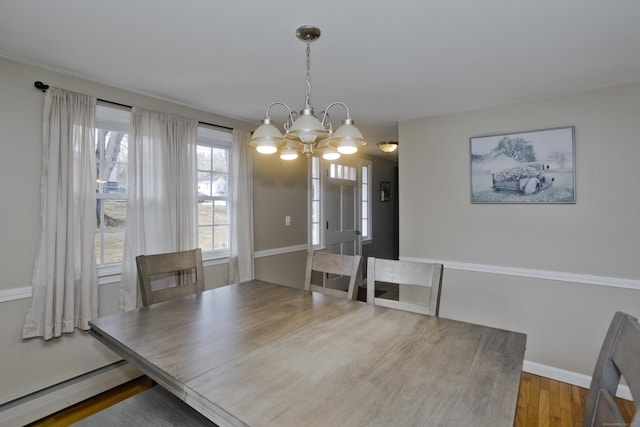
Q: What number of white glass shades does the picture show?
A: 5